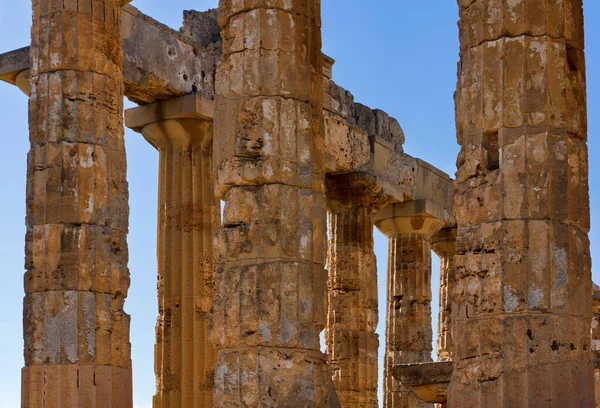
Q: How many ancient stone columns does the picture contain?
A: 7